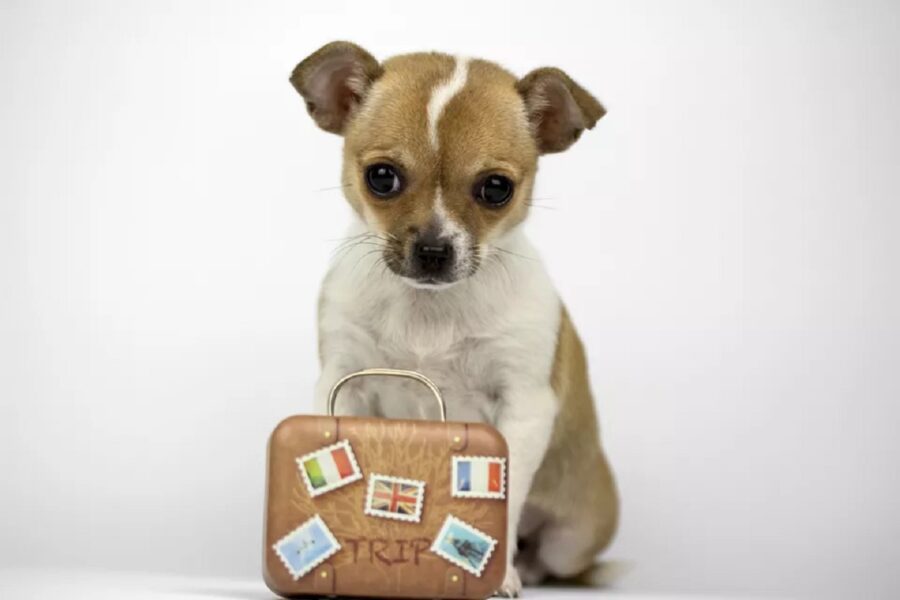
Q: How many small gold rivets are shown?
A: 4